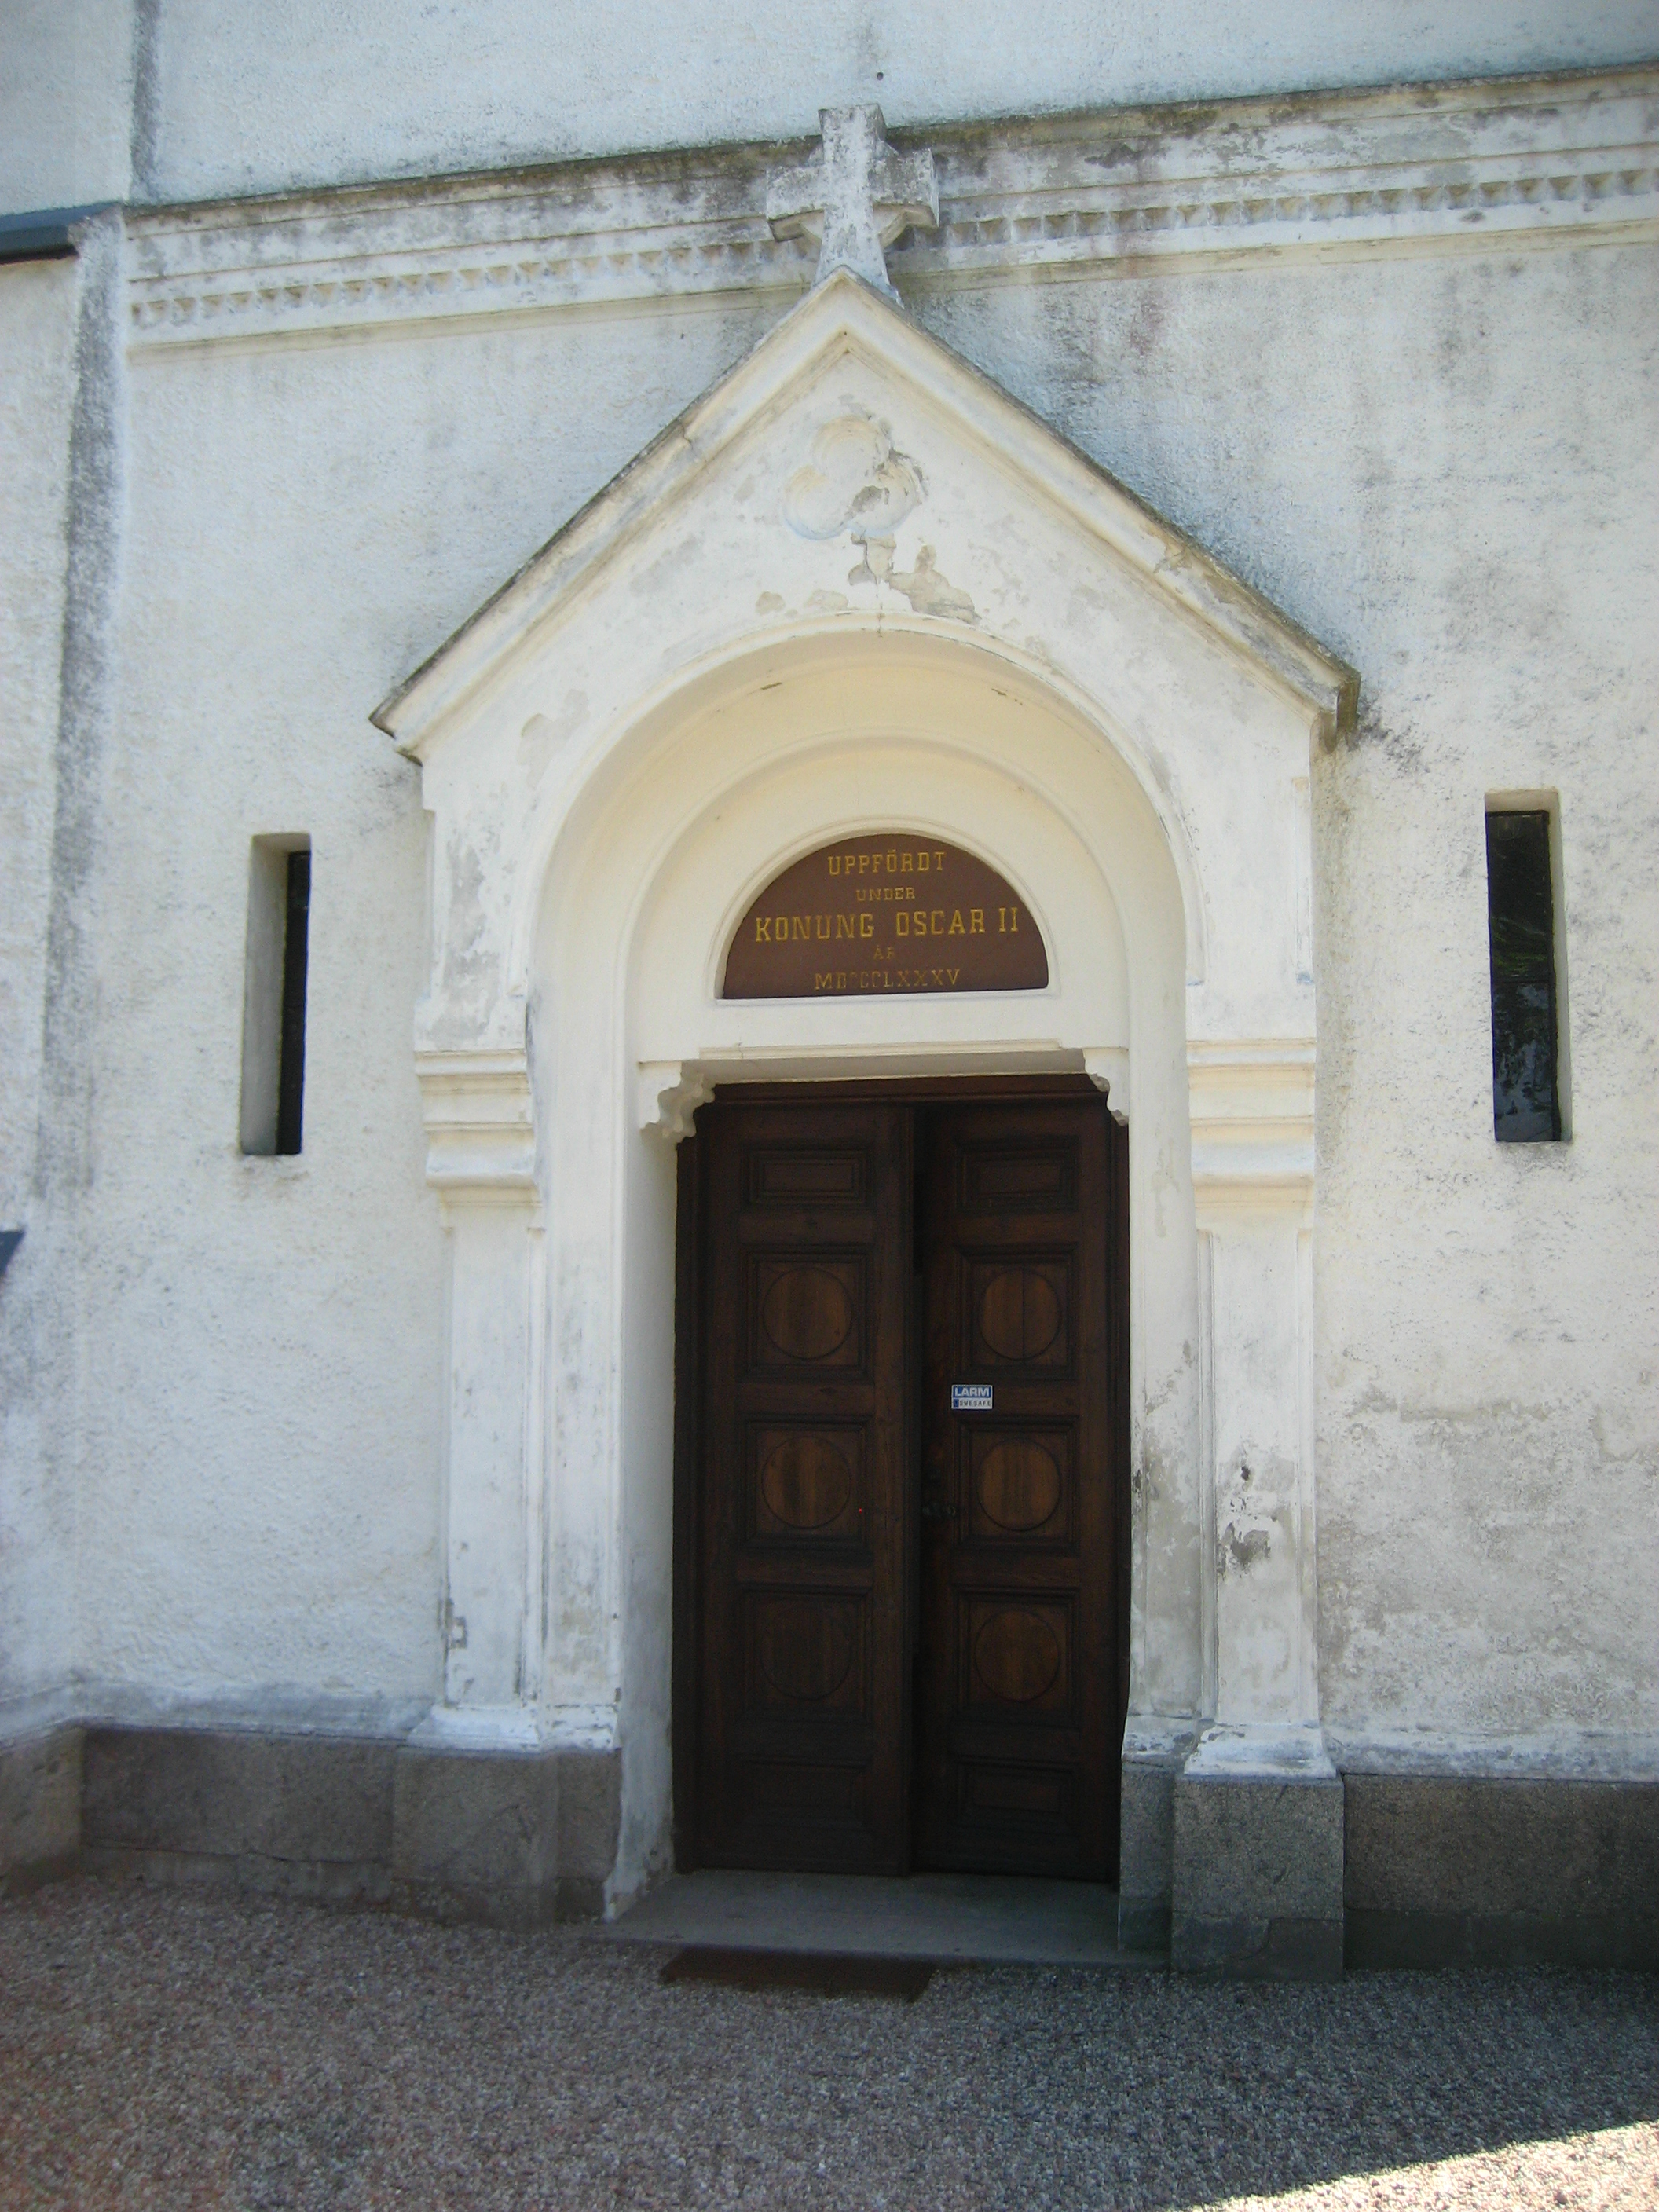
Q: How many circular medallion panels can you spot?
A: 6